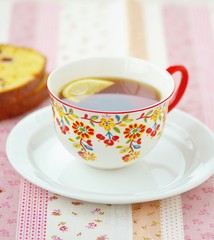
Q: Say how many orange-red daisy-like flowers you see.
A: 2